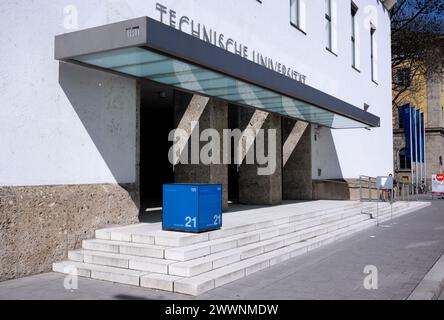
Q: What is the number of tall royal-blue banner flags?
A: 4